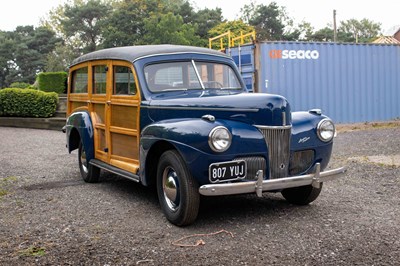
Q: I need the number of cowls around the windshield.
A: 1